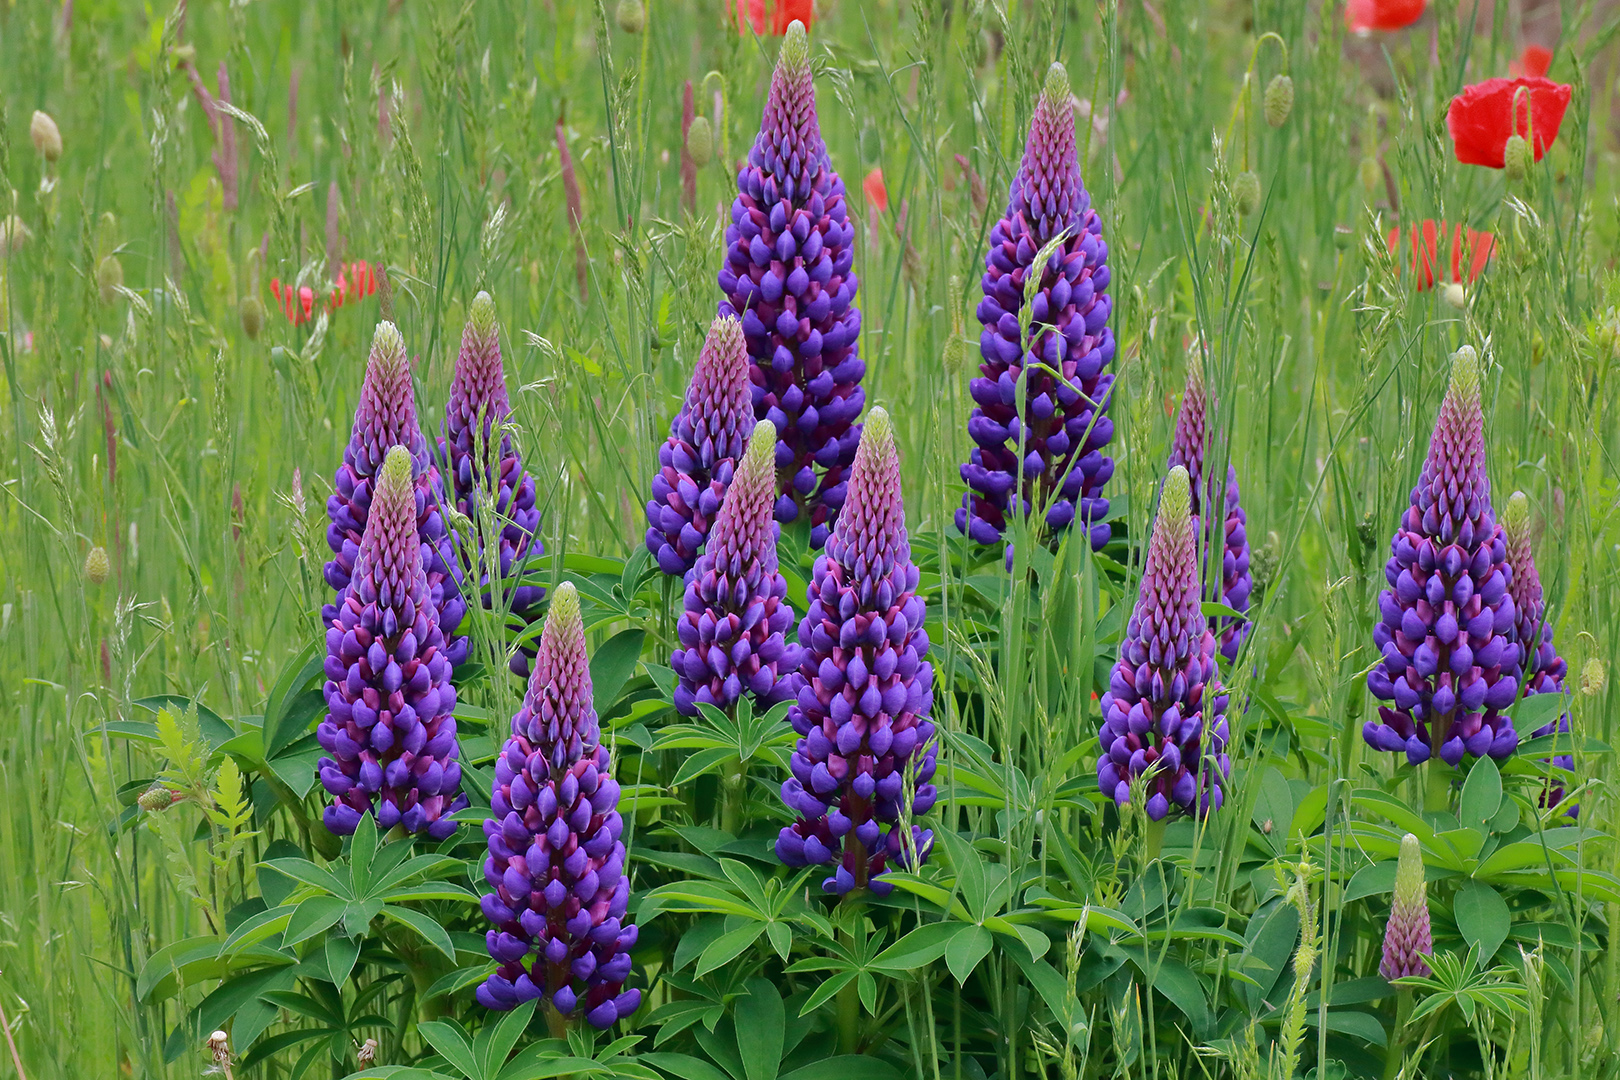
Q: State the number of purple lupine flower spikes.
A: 14